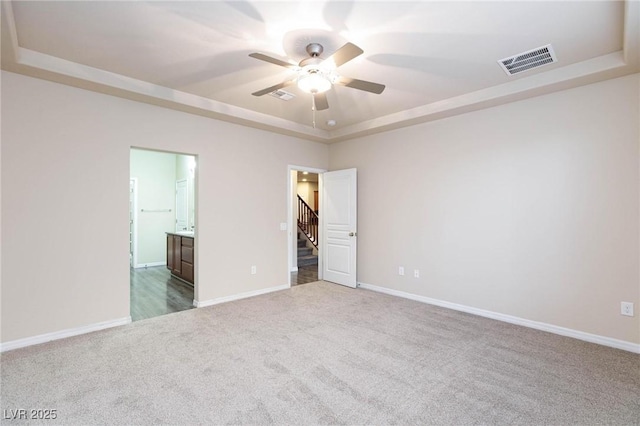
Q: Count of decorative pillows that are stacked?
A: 0